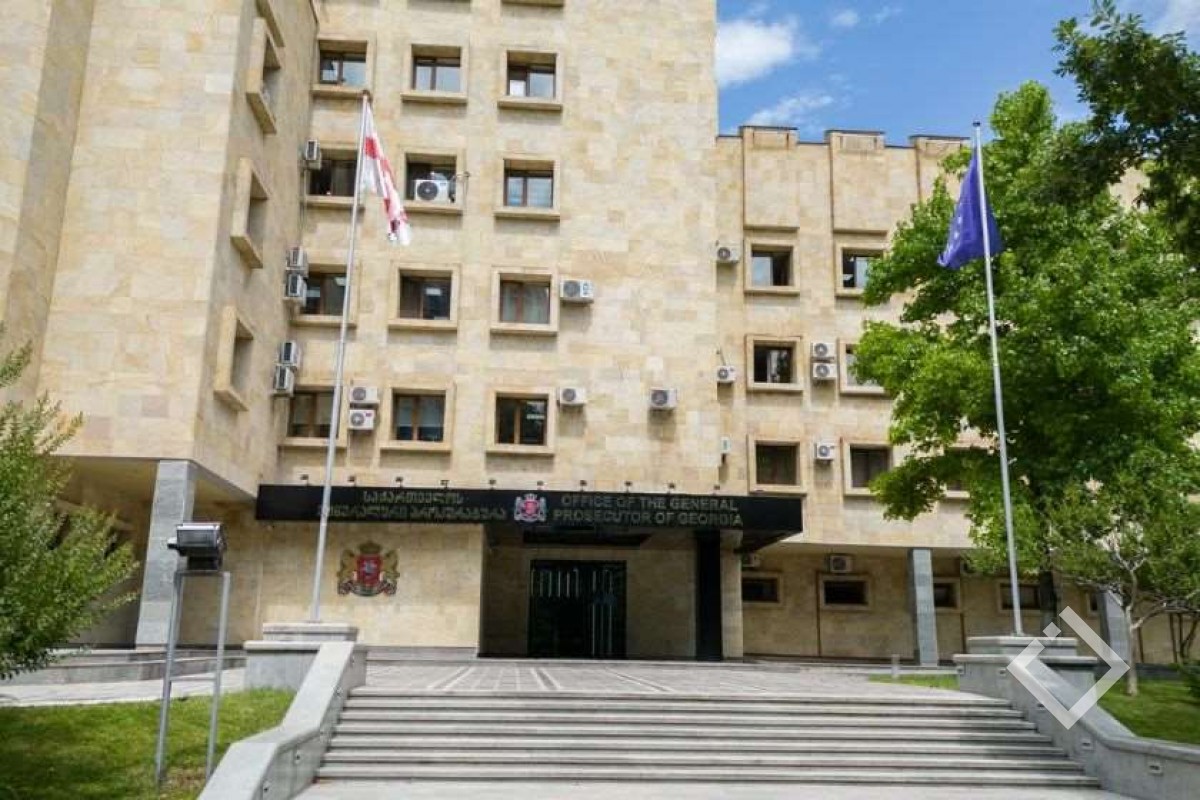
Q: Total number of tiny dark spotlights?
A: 10